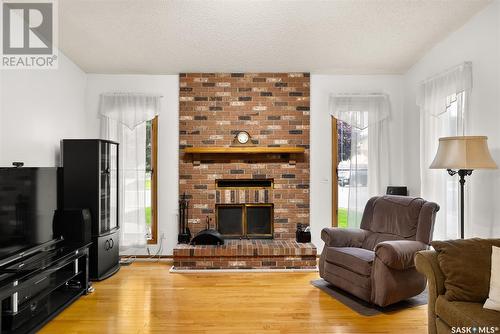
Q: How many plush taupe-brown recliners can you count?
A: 1